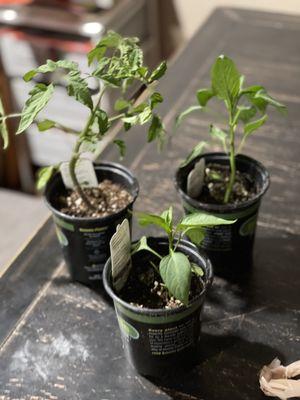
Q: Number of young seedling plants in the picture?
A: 3